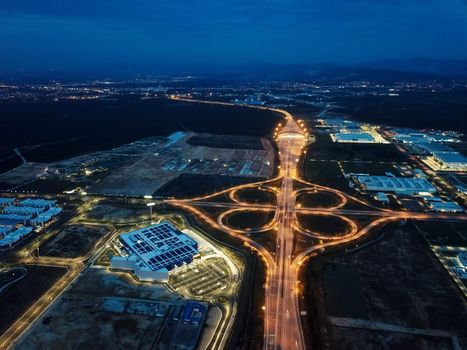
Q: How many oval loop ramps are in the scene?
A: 4